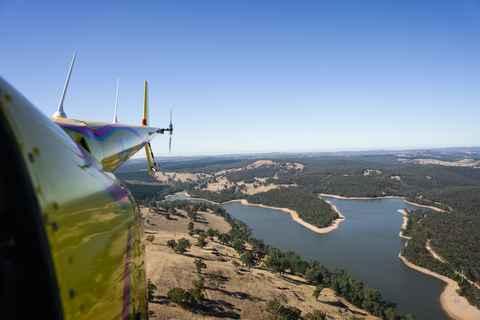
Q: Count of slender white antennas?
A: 2